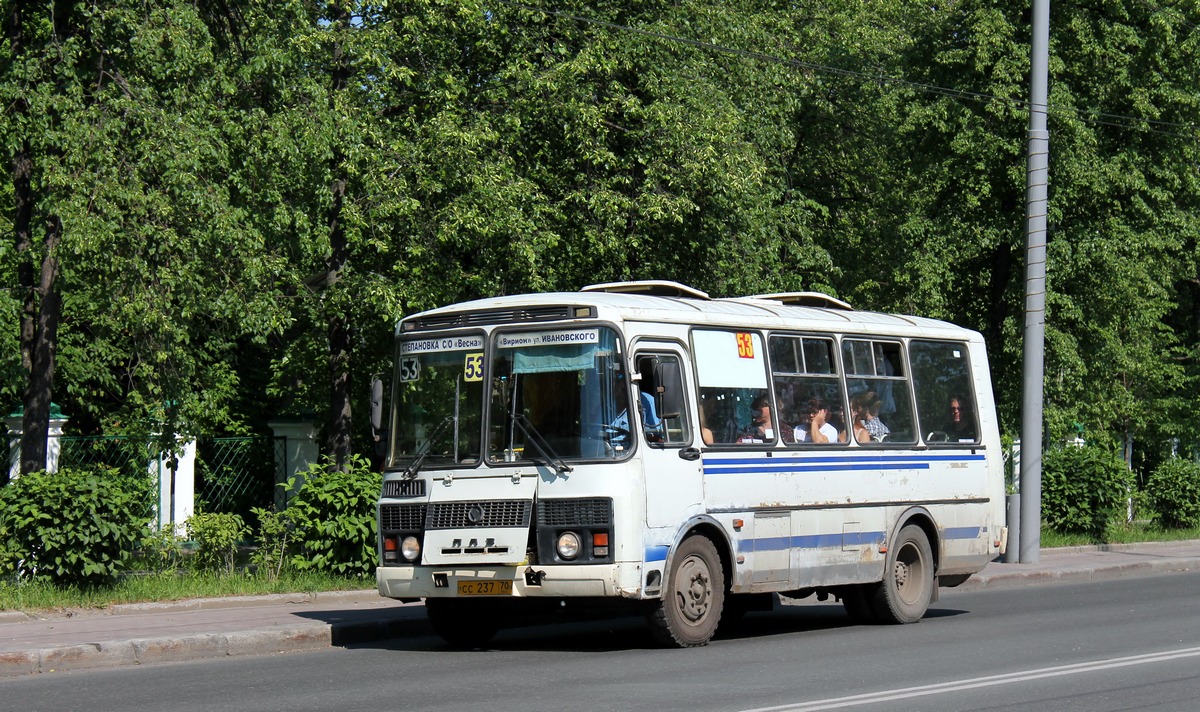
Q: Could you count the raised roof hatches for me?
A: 2